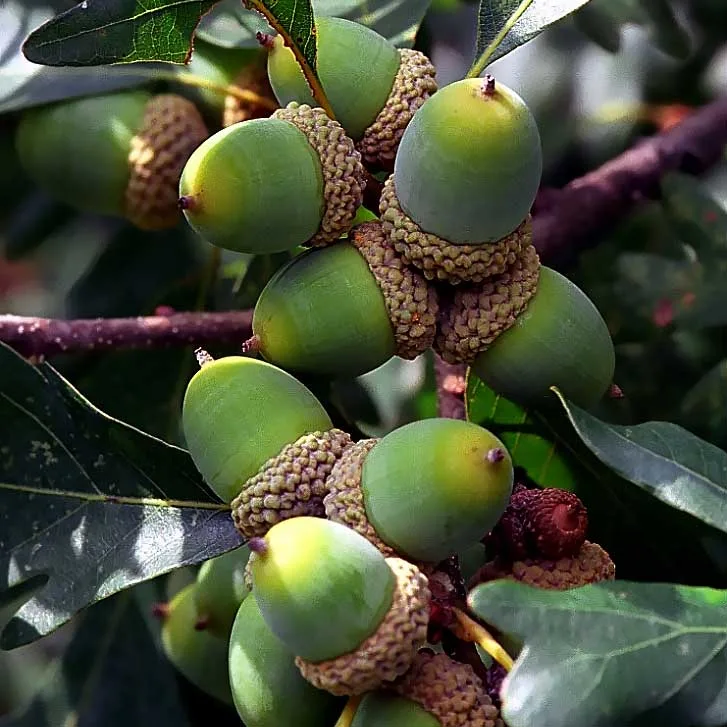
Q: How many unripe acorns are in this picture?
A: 13